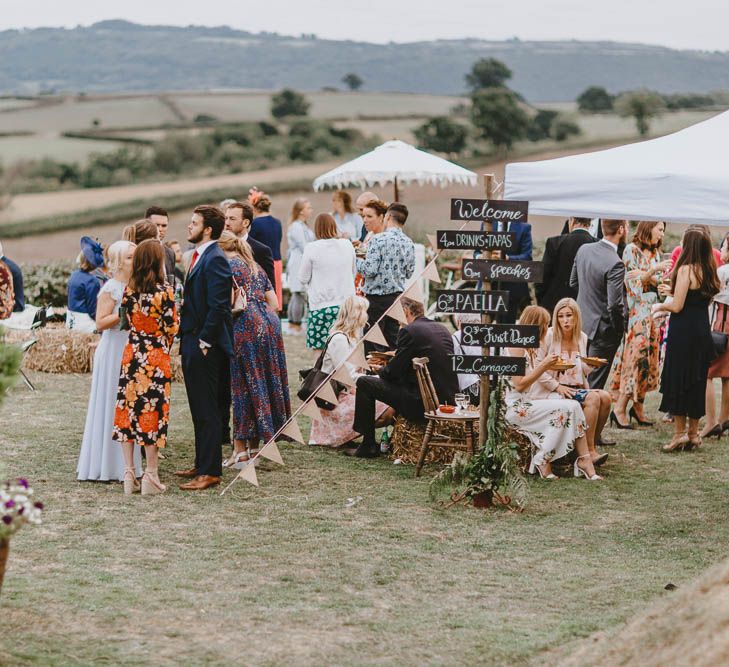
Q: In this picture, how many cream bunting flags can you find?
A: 12